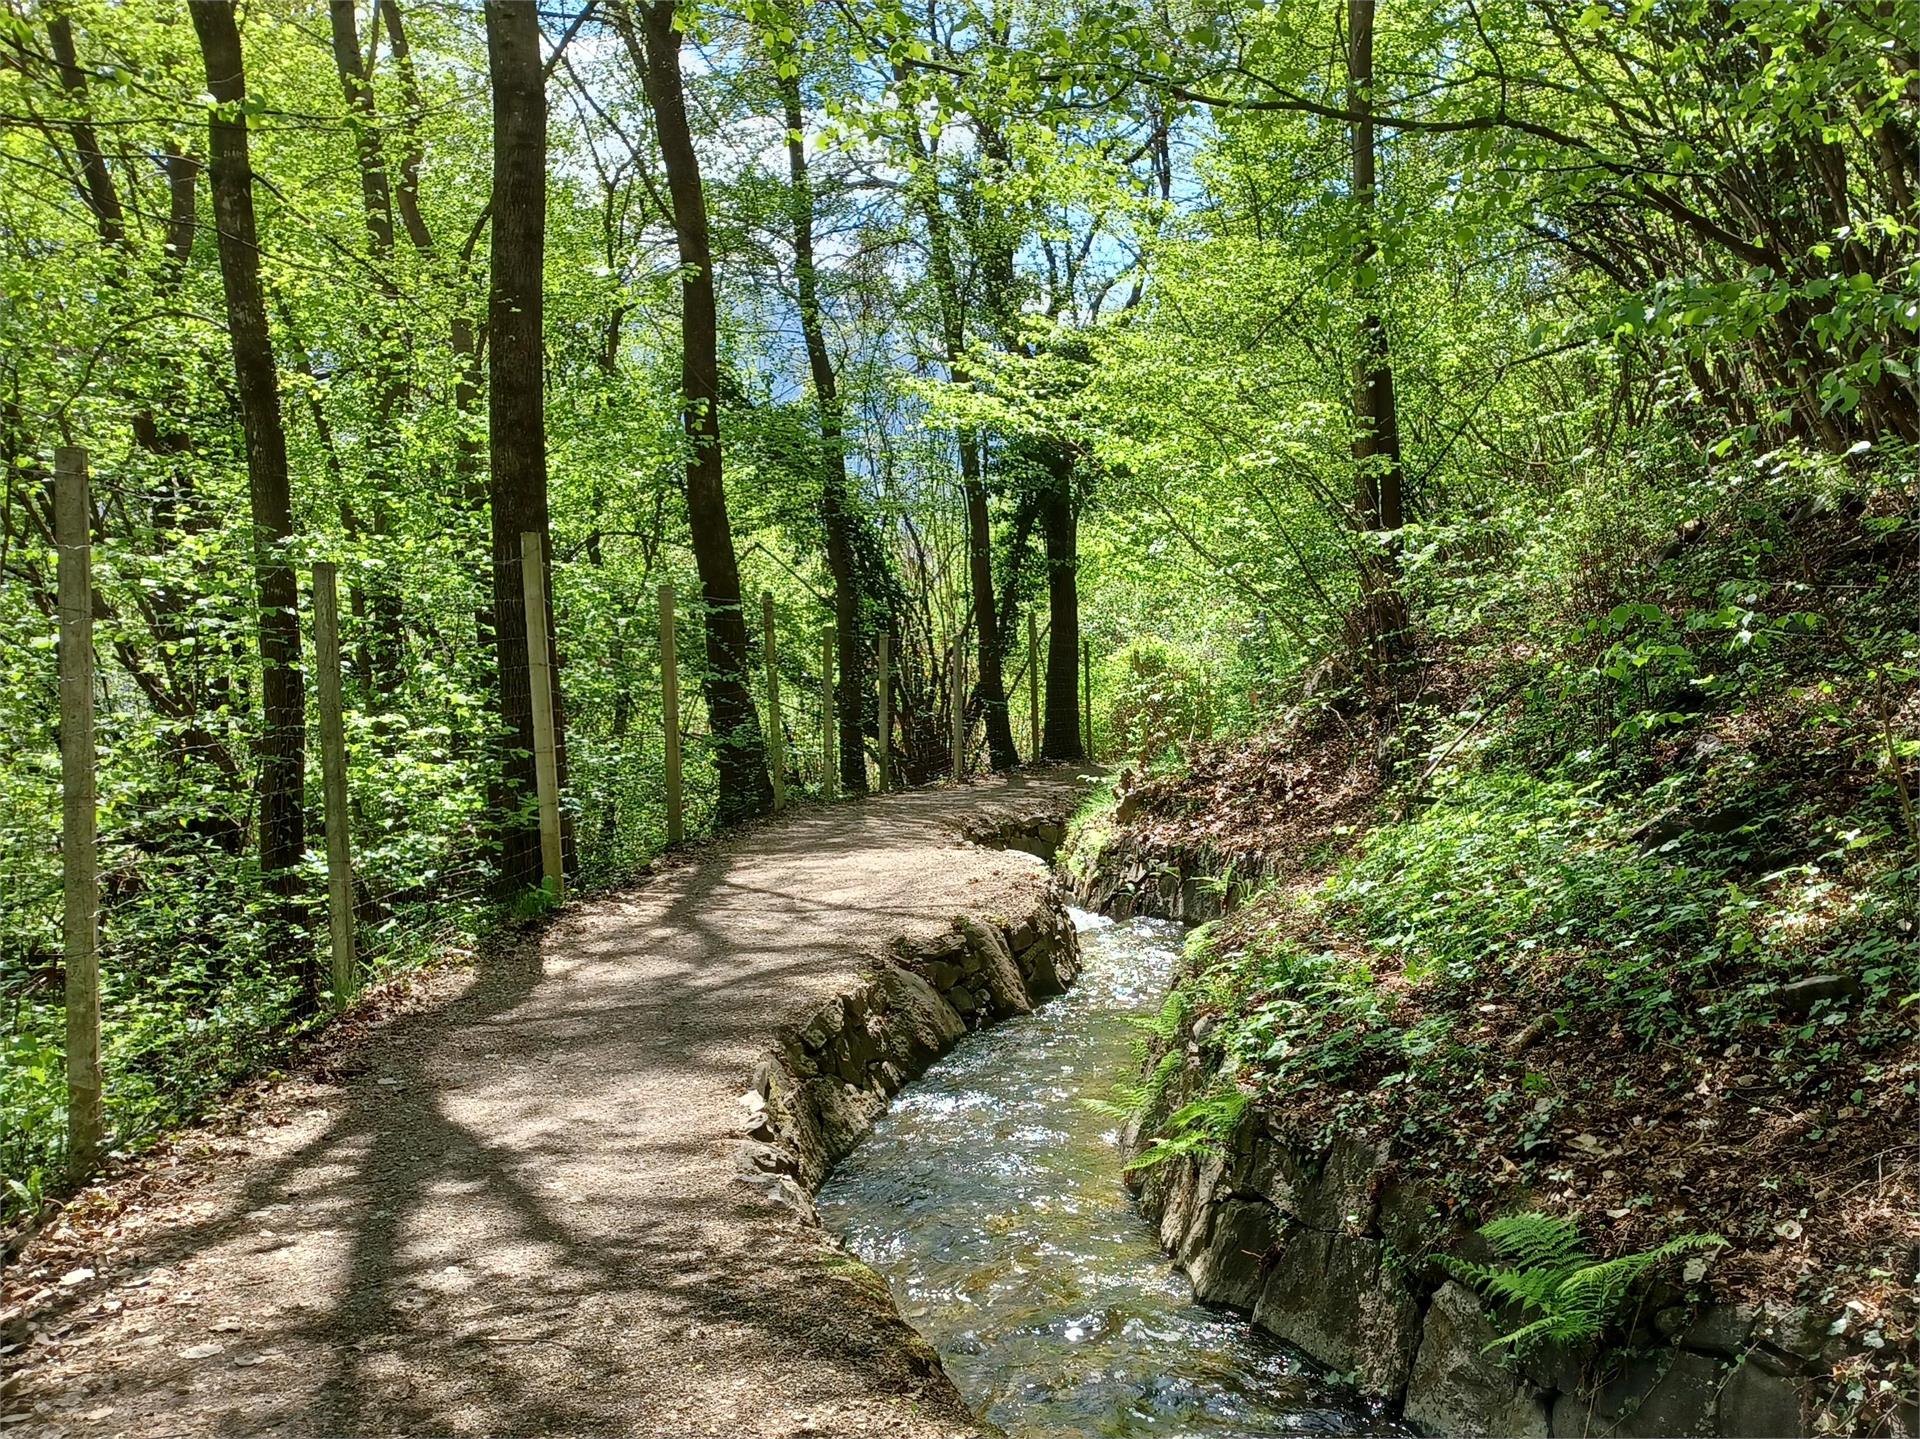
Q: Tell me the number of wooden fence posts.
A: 10